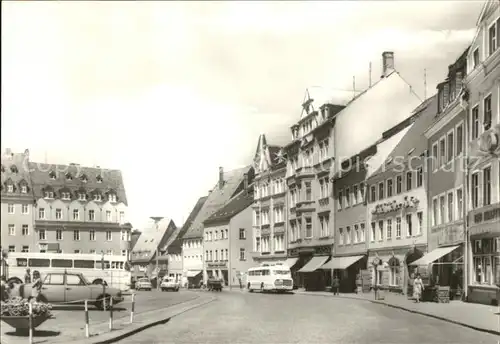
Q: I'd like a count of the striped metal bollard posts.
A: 4